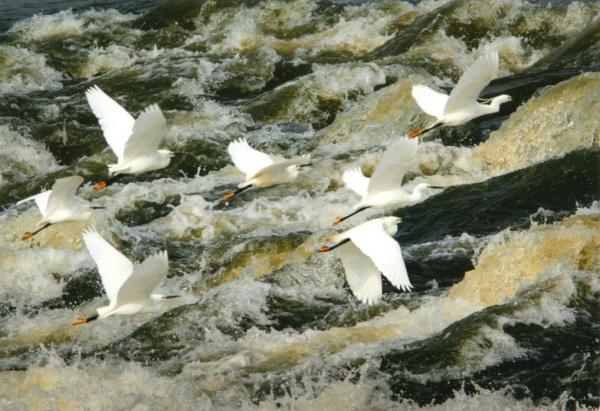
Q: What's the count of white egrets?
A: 7